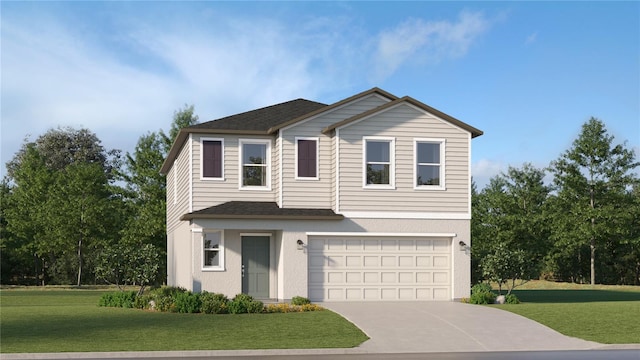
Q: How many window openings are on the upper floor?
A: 5